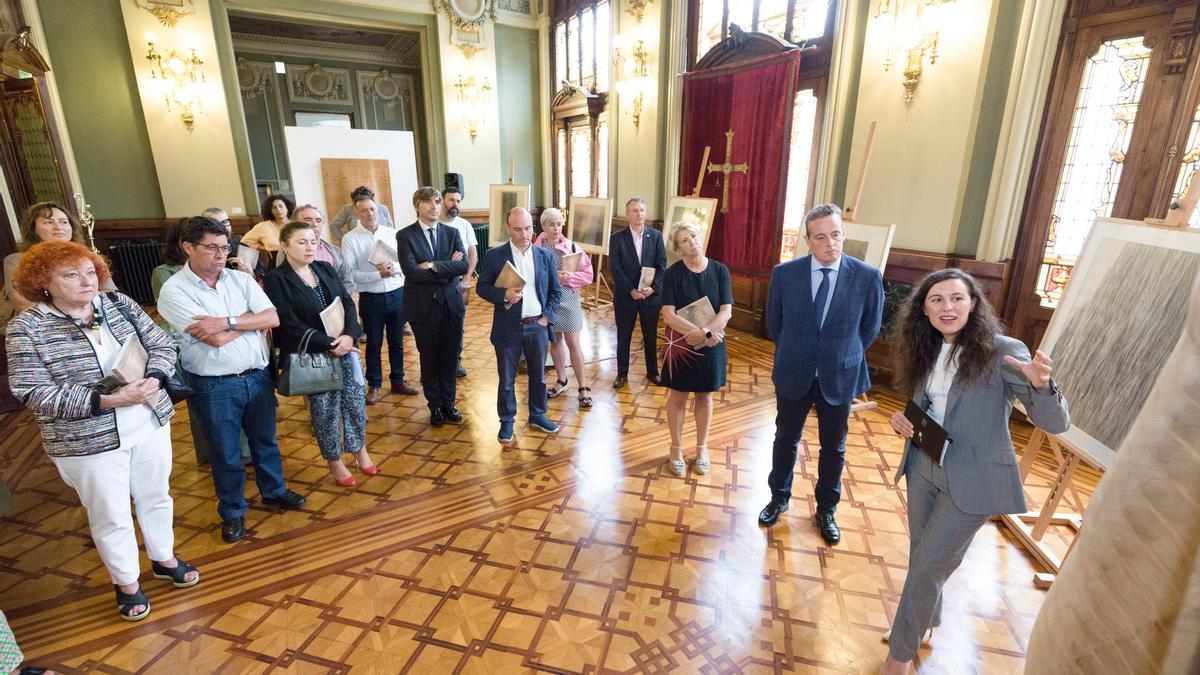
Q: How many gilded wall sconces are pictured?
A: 4